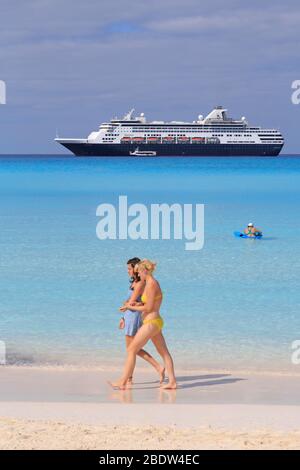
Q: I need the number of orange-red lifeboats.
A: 6